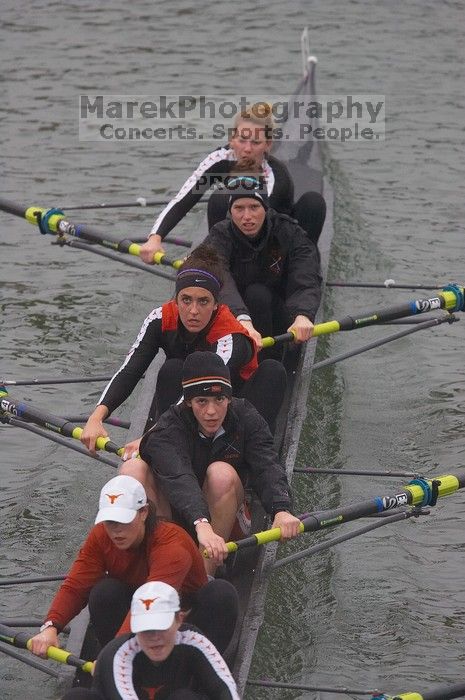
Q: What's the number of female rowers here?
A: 6